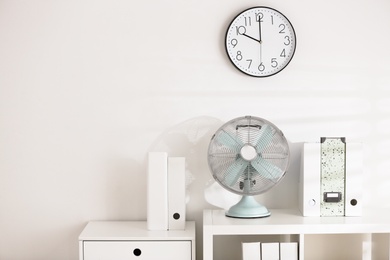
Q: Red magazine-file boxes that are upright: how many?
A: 0